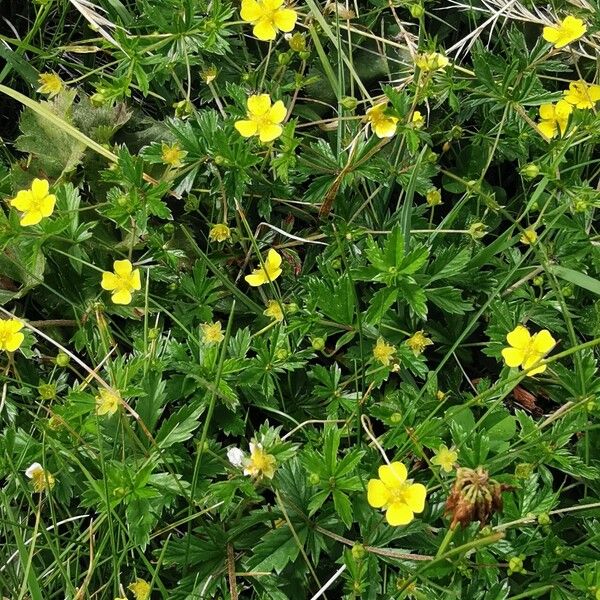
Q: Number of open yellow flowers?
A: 12